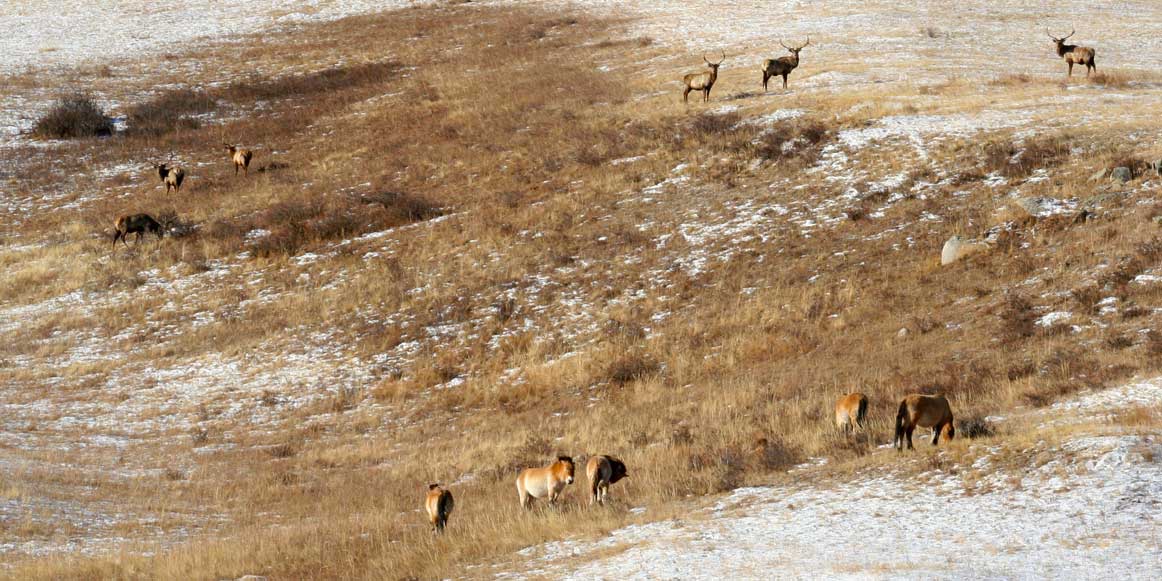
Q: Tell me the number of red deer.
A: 6